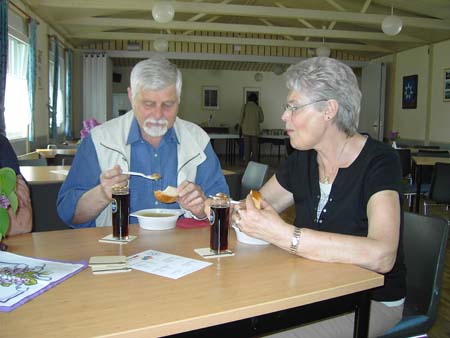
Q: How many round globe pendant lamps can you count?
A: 4